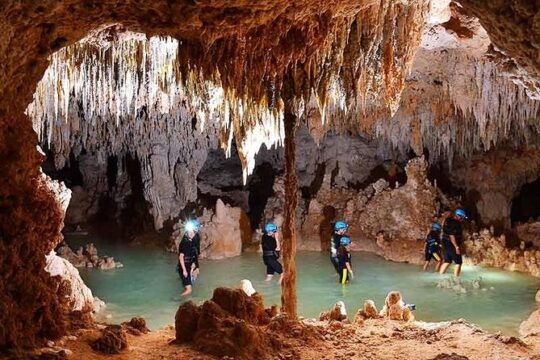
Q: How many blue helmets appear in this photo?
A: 6